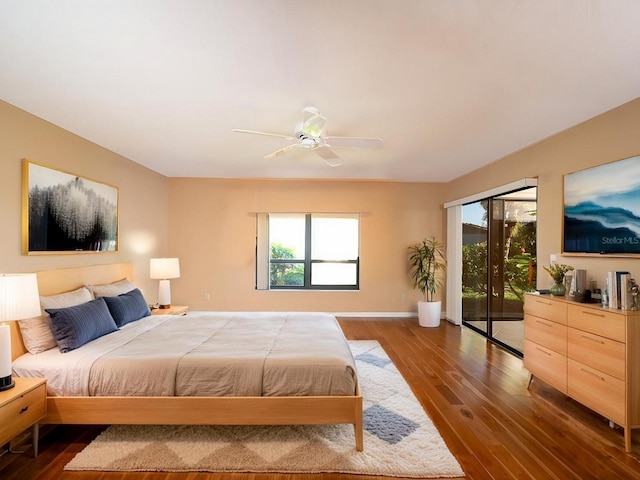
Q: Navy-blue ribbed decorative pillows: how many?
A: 2